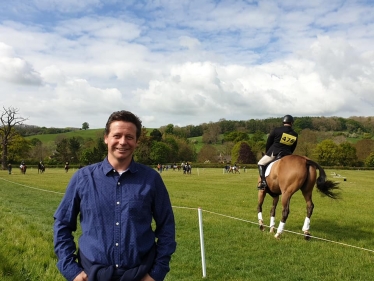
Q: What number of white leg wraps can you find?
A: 4